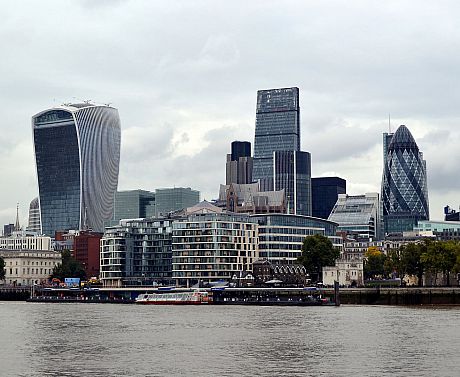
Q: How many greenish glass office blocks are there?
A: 2